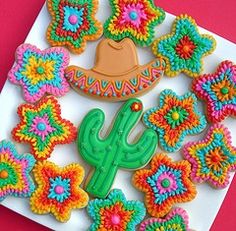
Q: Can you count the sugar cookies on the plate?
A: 15